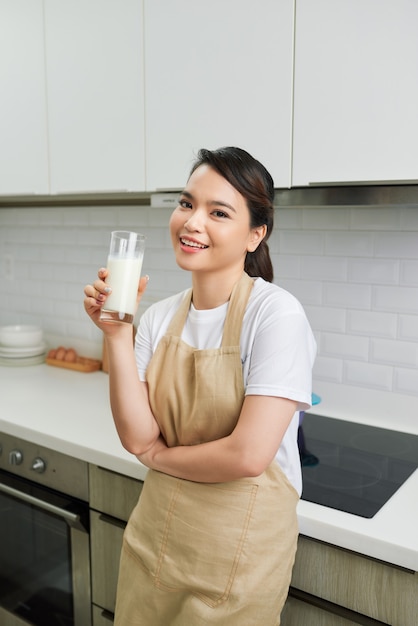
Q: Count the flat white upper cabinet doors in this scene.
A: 4